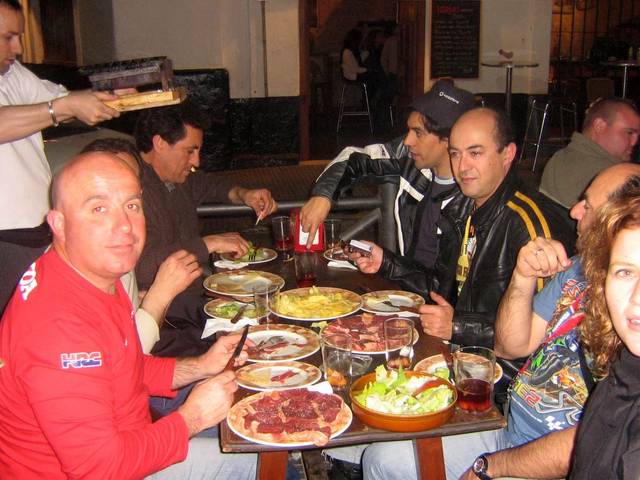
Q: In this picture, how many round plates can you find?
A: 11